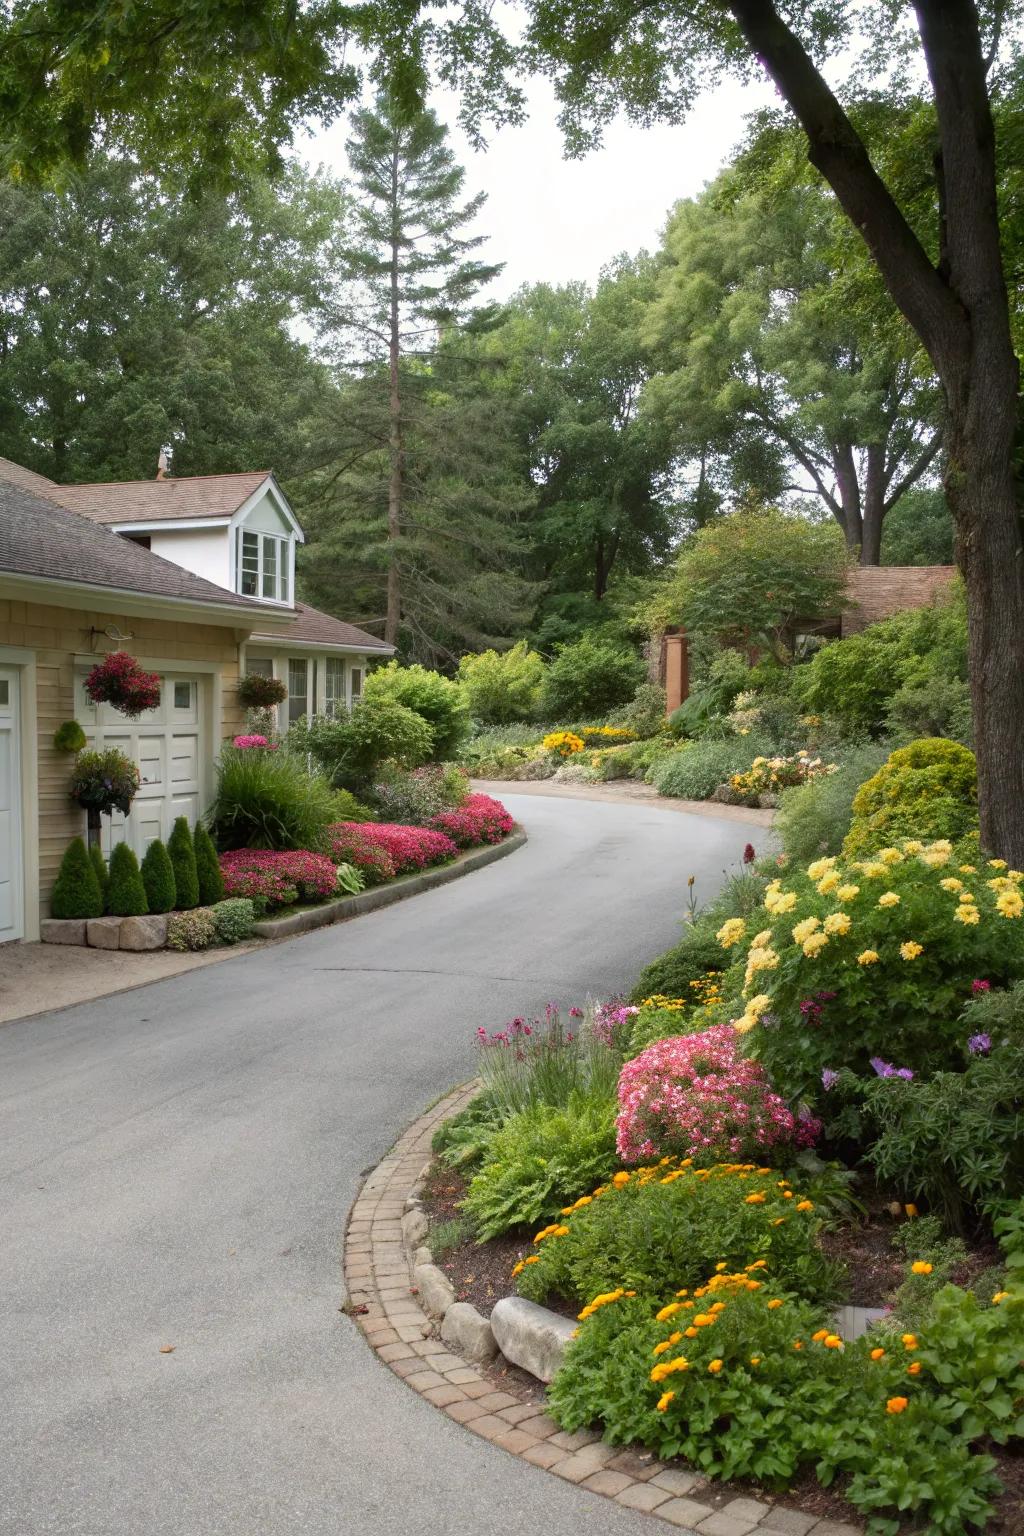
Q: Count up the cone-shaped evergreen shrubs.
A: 6